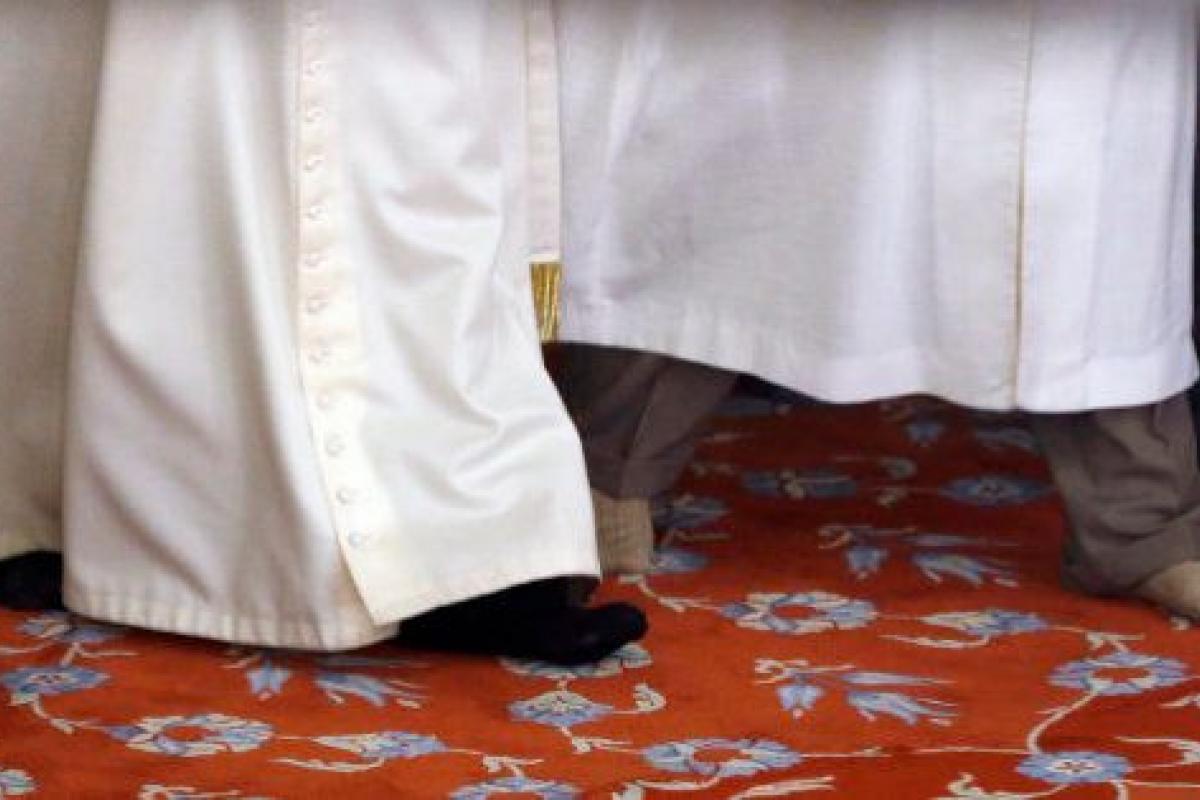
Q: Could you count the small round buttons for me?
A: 12